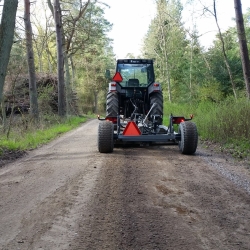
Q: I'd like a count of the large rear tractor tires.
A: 2